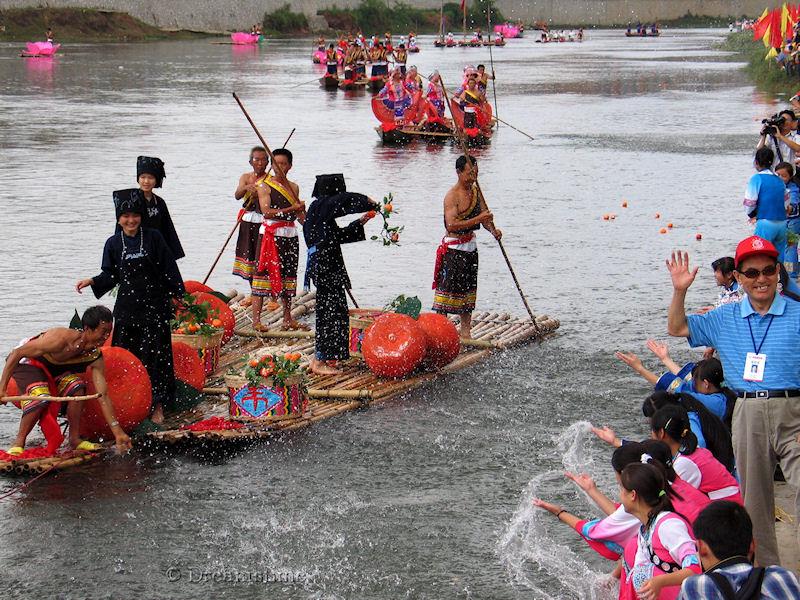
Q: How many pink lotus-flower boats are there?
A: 3